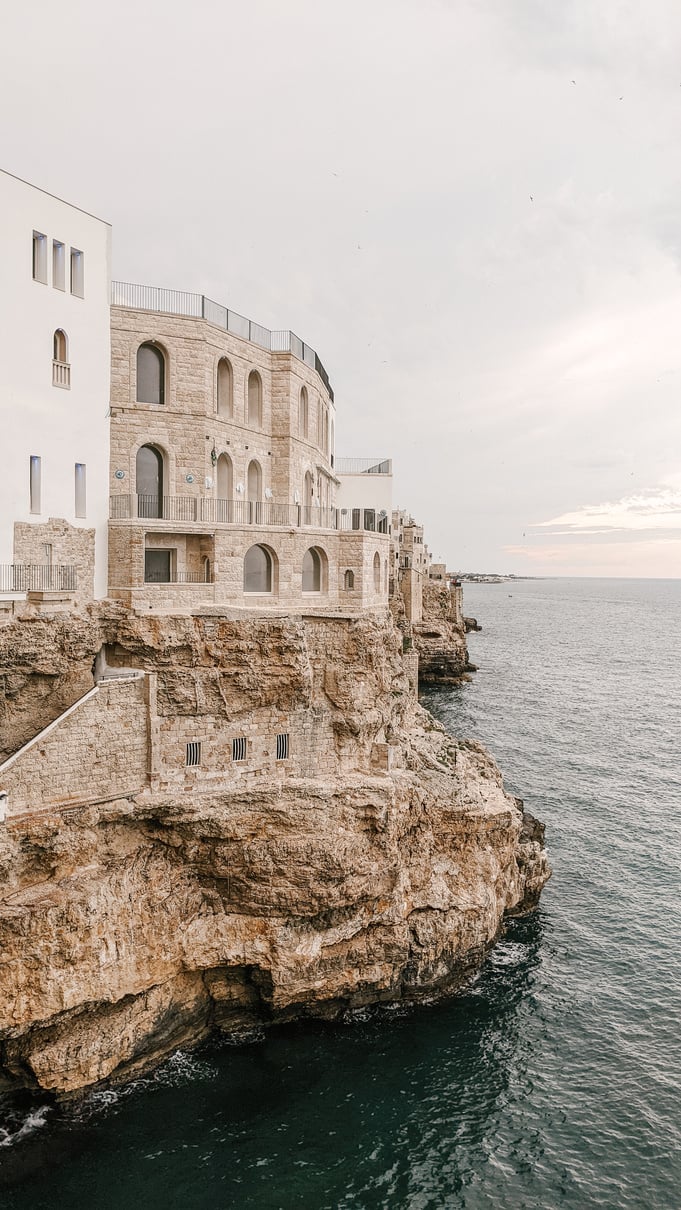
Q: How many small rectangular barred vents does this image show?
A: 3